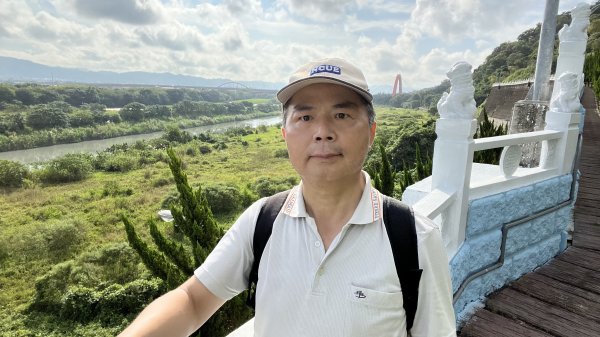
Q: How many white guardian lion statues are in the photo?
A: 3